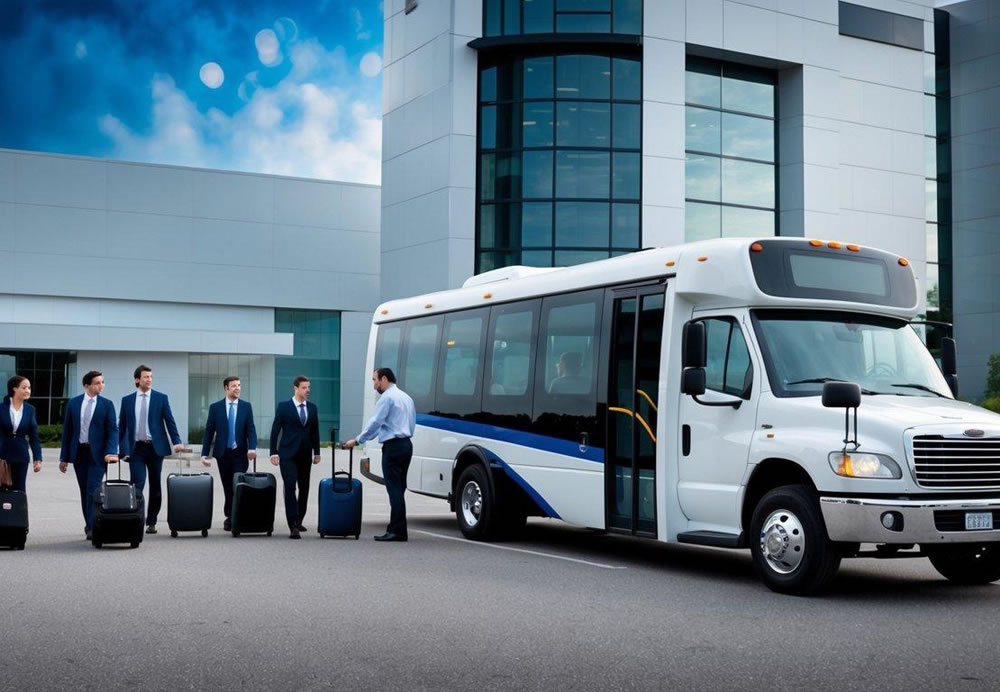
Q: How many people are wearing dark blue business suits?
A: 5